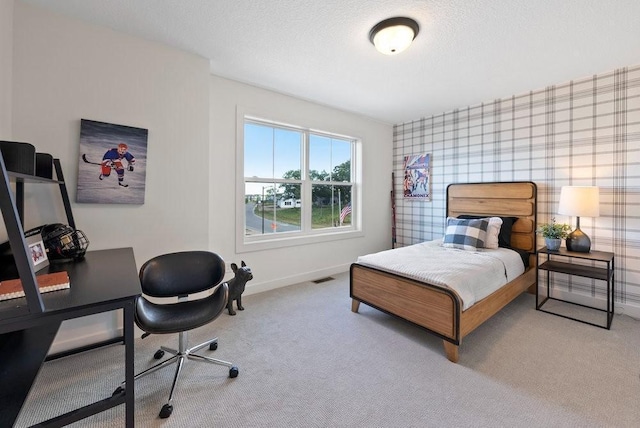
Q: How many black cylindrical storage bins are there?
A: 2